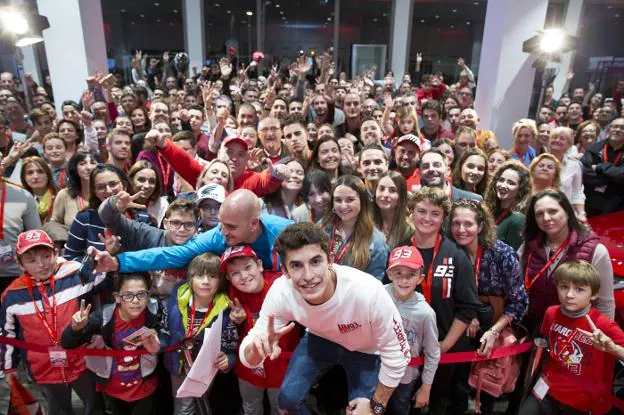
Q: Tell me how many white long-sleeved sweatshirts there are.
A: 1